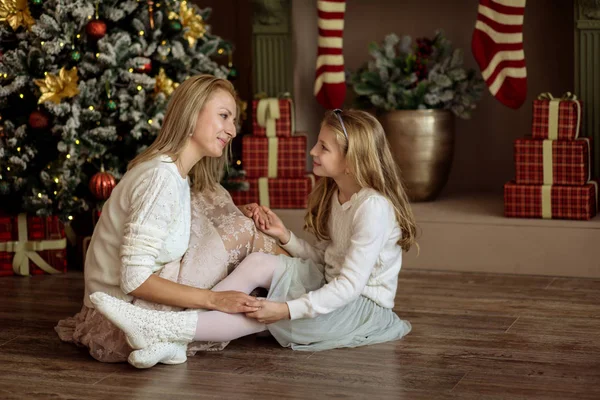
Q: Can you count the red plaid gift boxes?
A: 7